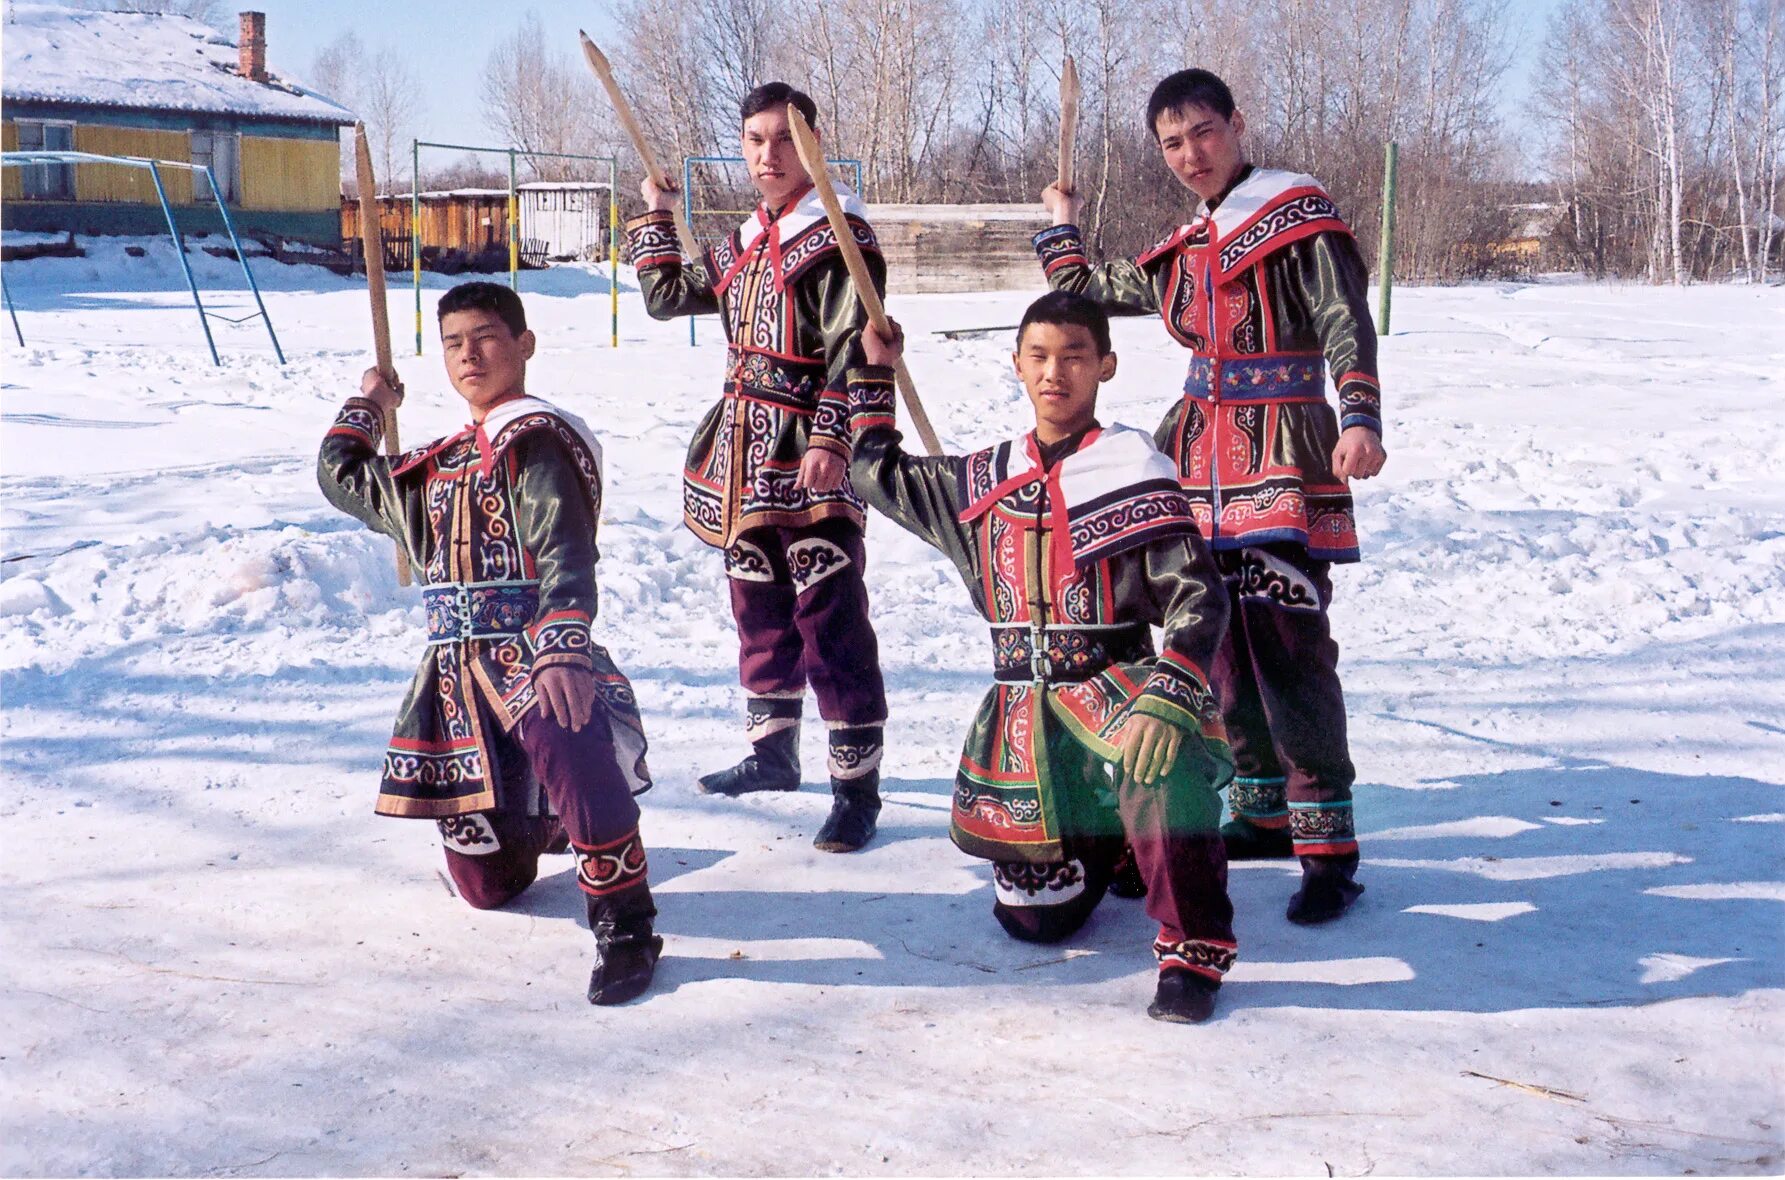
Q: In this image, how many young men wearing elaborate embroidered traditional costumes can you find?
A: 4